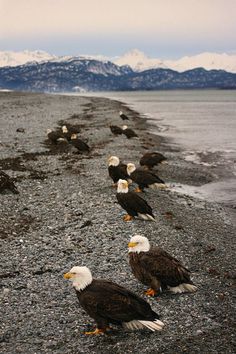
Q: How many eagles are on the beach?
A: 12